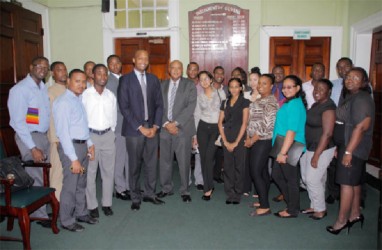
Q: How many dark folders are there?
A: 1